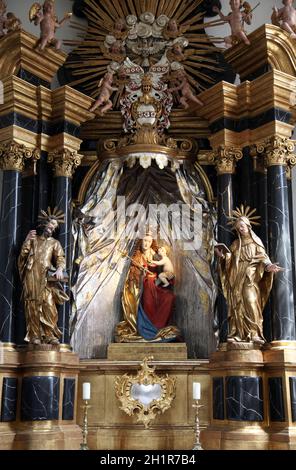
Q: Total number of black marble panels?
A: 7